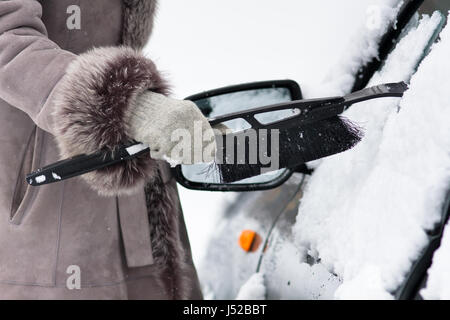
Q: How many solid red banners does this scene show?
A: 0